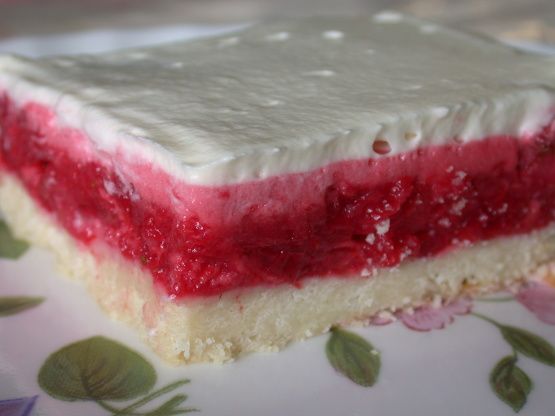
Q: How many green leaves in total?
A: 6